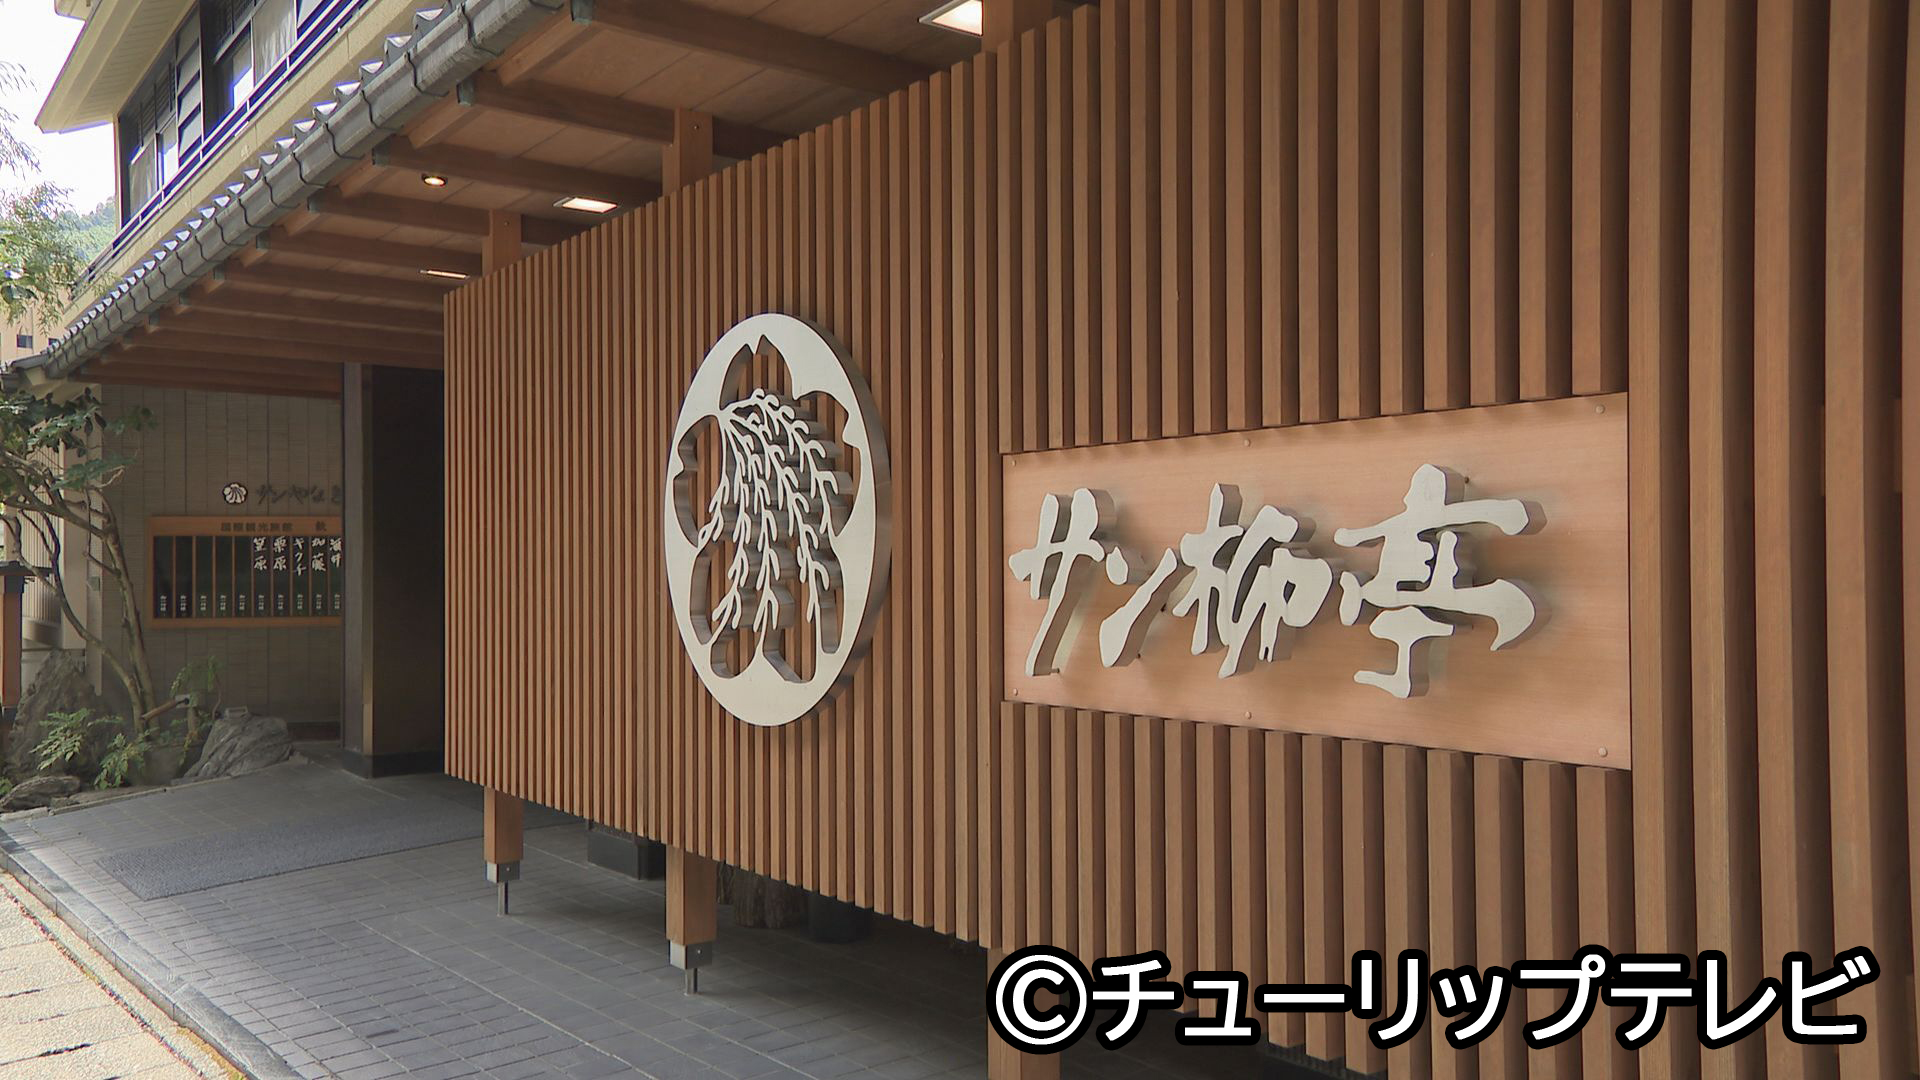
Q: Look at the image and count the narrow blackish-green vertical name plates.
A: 10